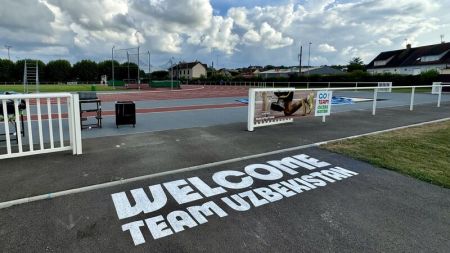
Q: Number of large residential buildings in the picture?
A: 2